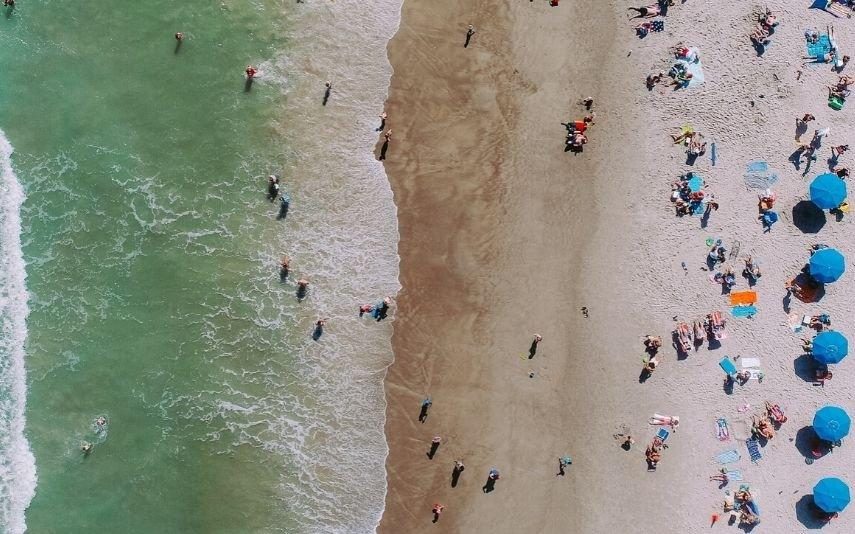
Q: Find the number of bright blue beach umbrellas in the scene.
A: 5